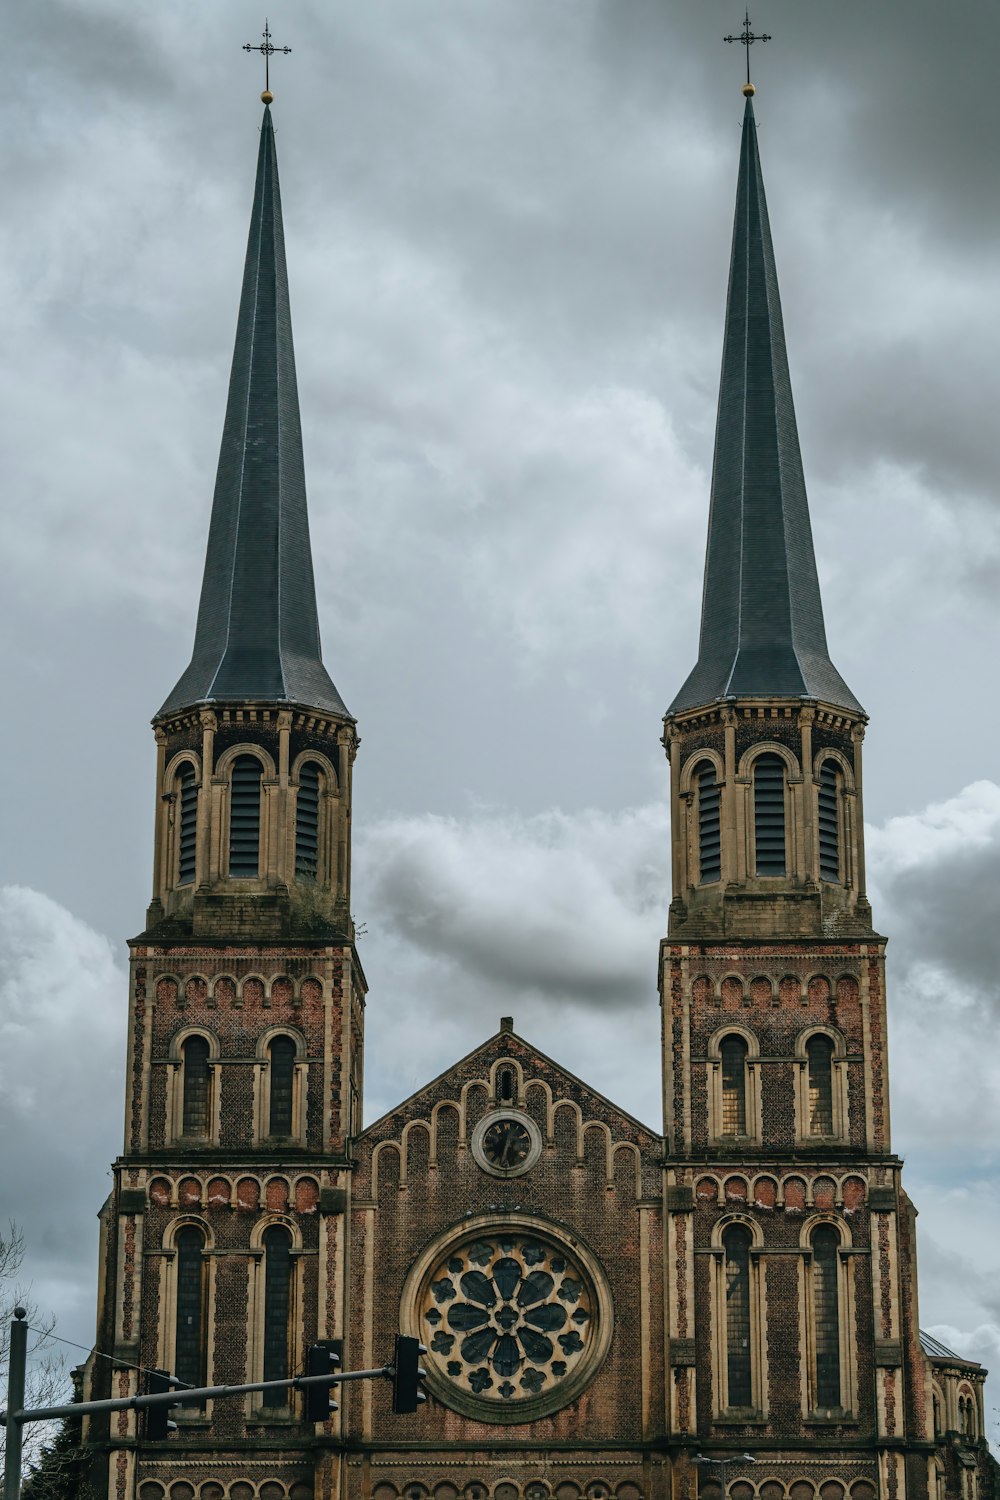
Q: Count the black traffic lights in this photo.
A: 3